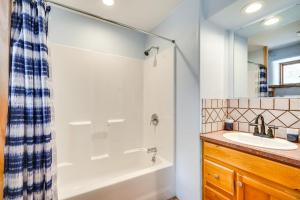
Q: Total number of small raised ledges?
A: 5